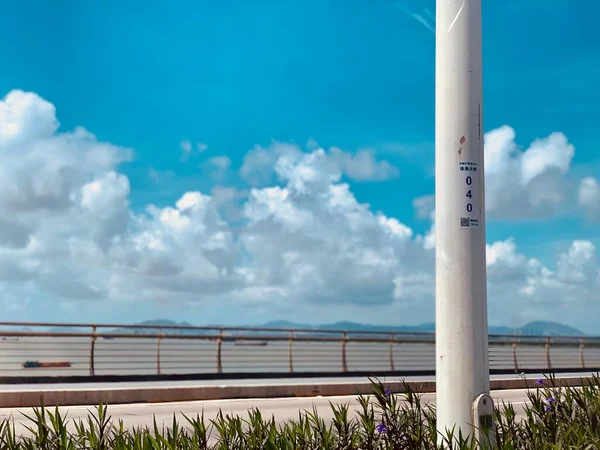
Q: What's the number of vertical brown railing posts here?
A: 9